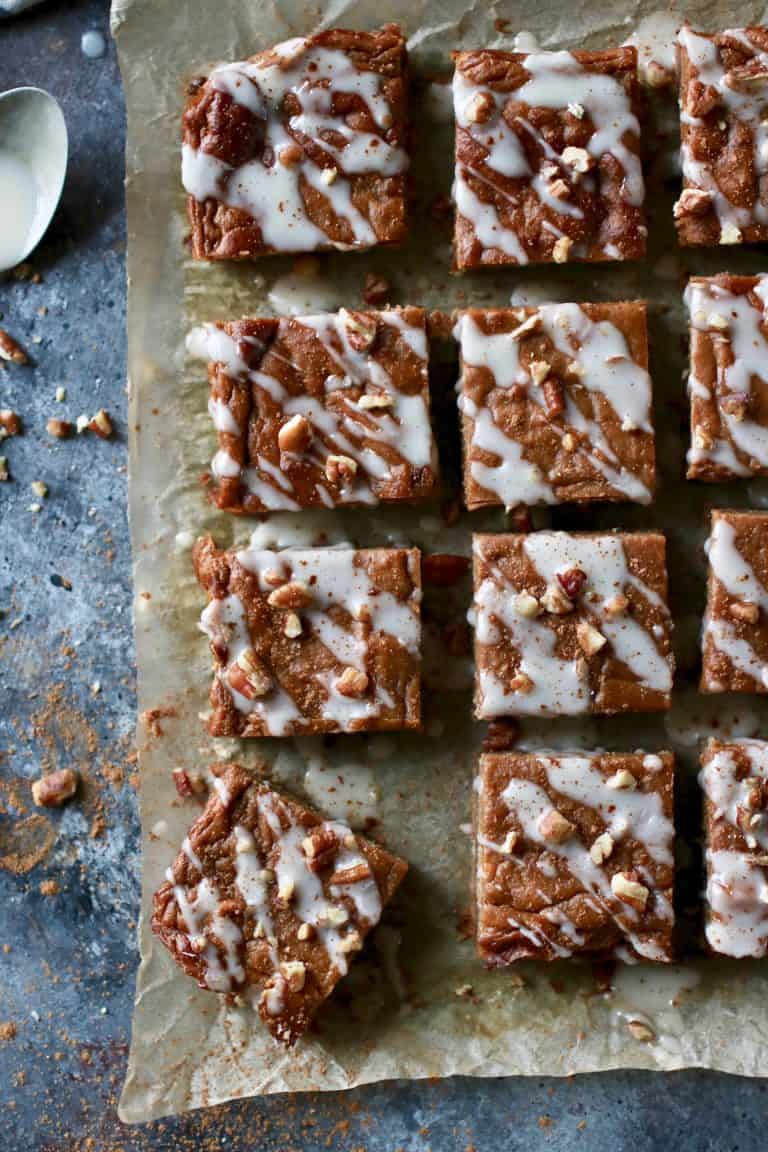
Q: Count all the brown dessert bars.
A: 12